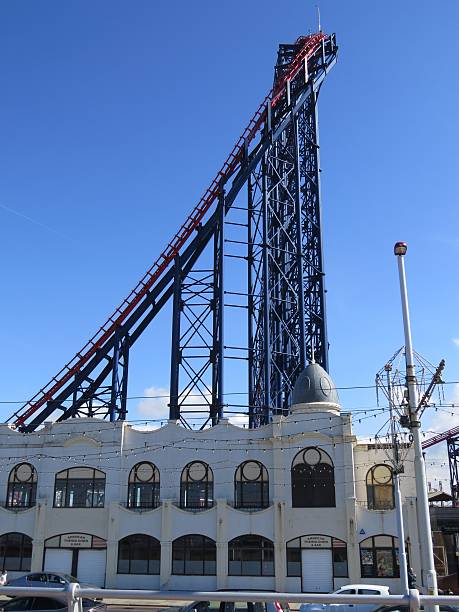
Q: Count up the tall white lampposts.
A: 2